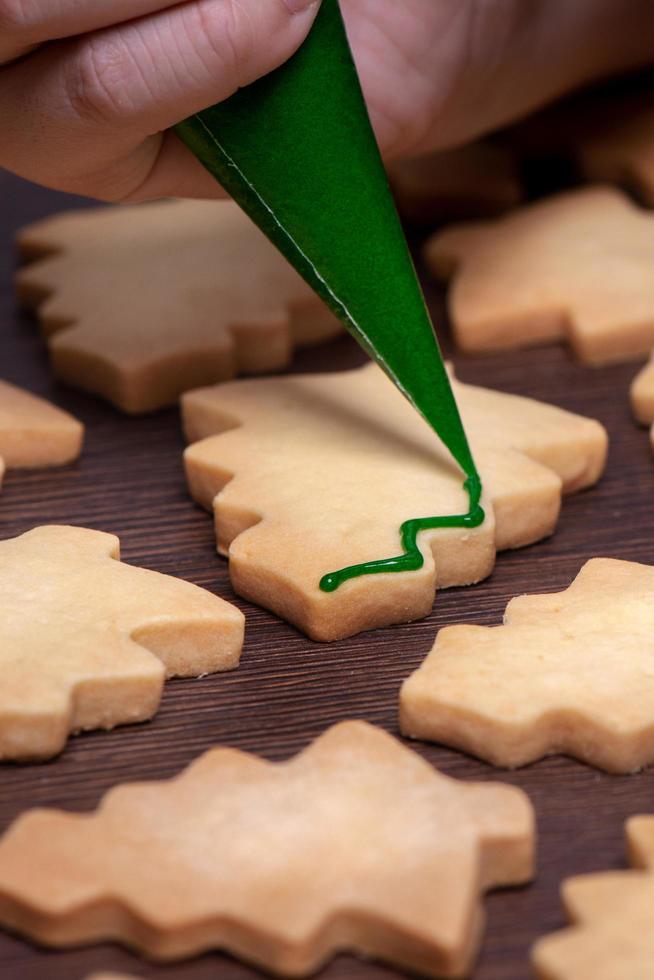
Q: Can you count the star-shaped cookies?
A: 0